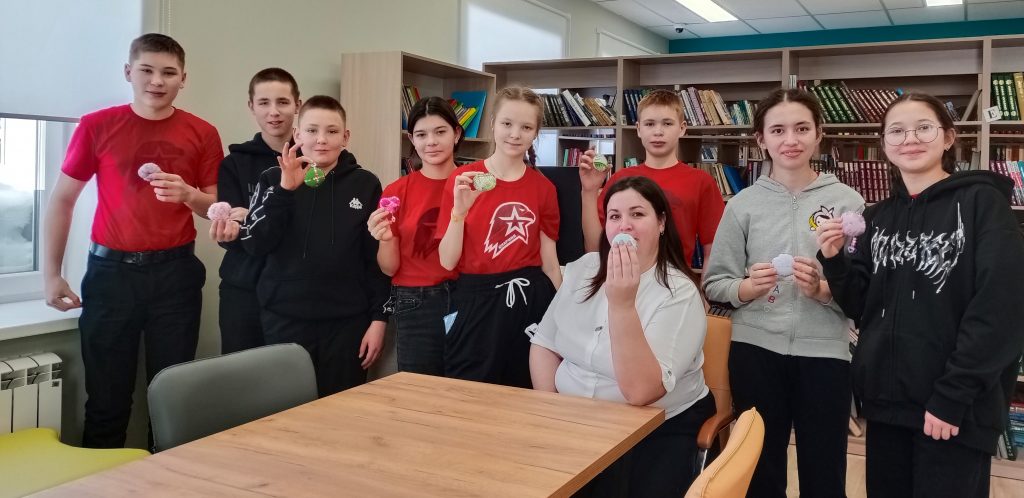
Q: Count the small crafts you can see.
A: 9